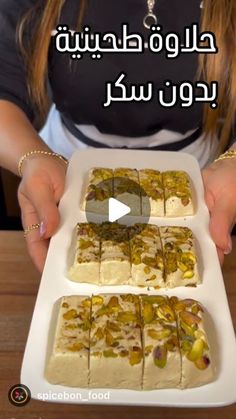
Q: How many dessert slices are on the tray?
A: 12